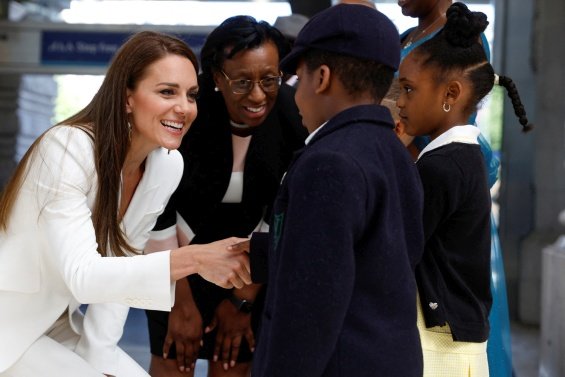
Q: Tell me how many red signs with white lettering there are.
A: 0